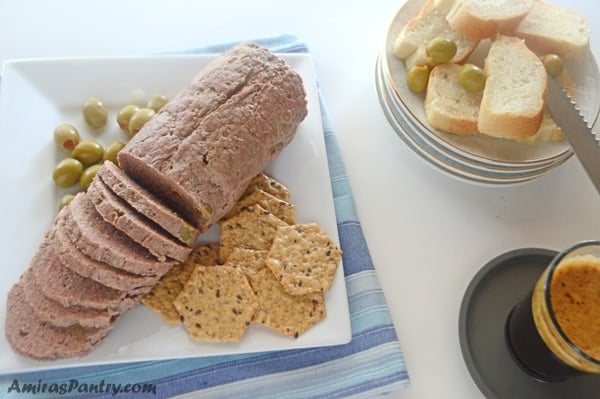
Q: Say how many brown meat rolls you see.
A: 1